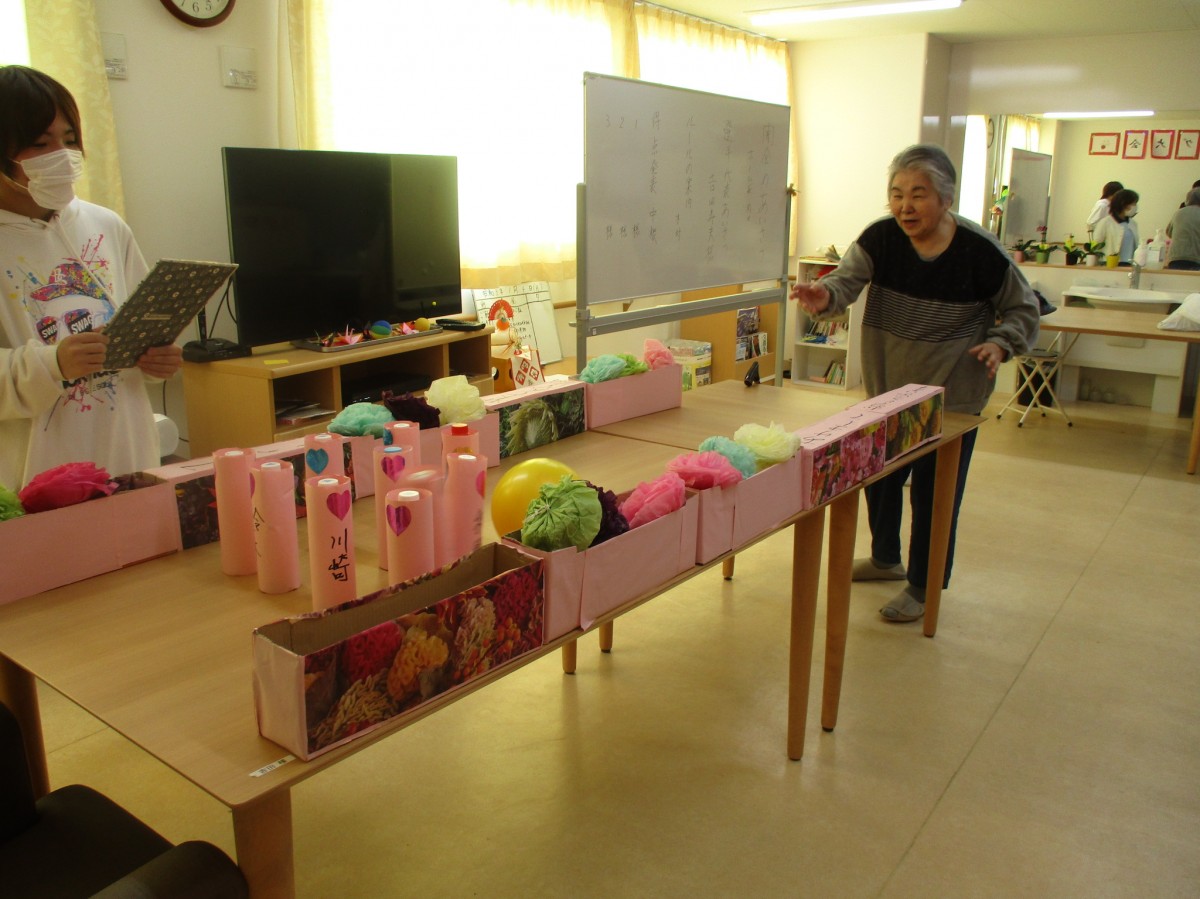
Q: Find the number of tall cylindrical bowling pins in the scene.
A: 10